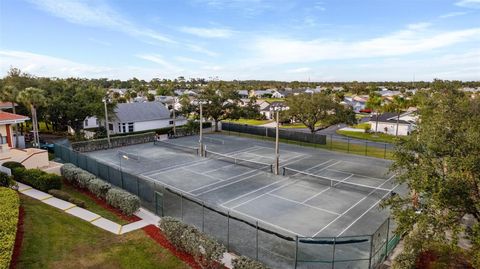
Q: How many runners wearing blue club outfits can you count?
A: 0